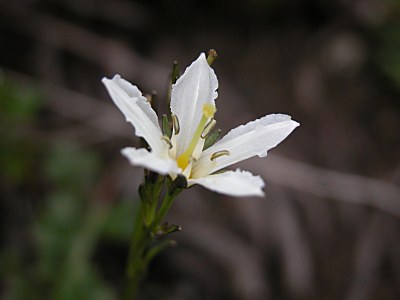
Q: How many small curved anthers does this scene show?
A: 4